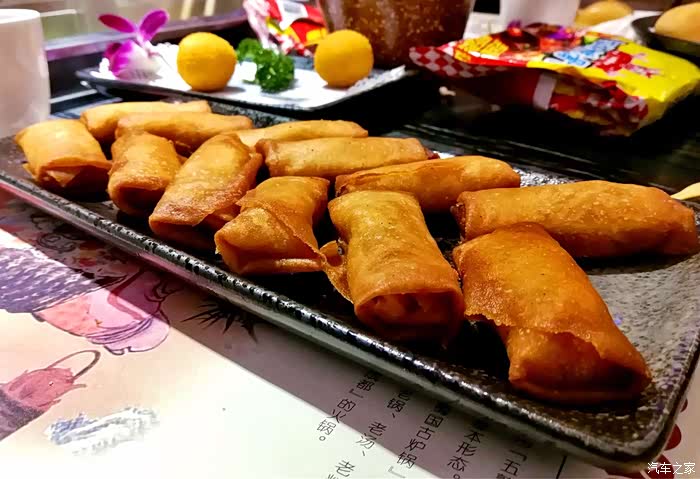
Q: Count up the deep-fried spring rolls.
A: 12